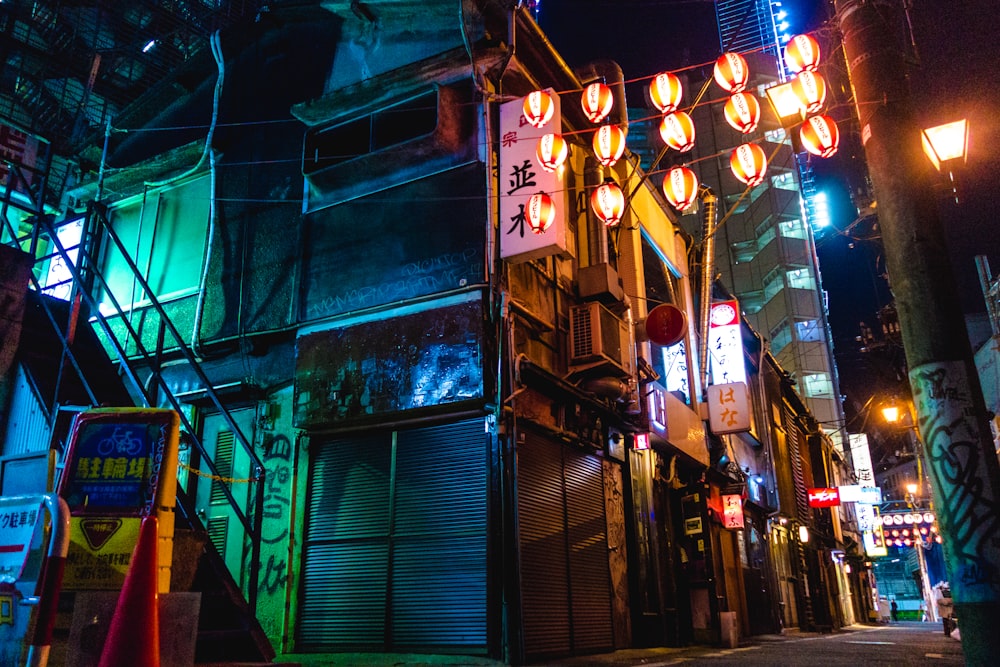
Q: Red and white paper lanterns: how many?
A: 15